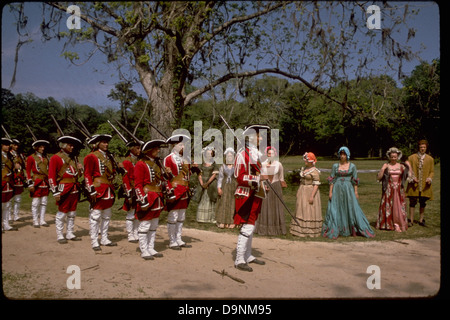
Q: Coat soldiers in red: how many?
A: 9